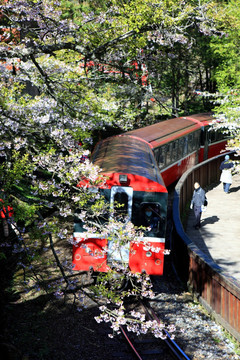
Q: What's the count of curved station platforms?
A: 1